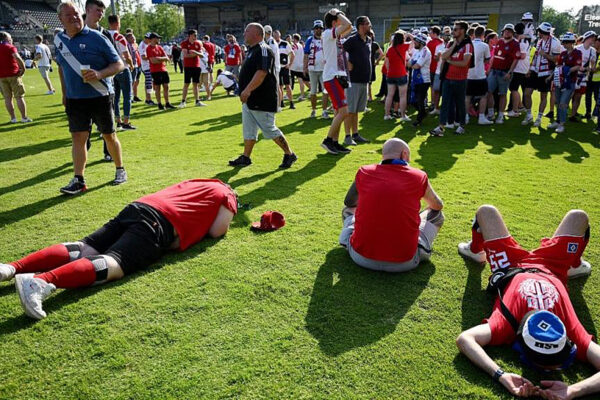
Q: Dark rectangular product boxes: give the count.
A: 0